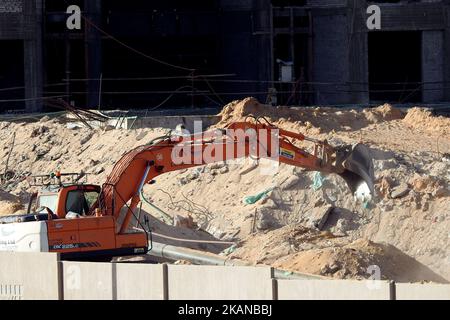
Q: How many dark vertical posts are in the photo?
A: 5